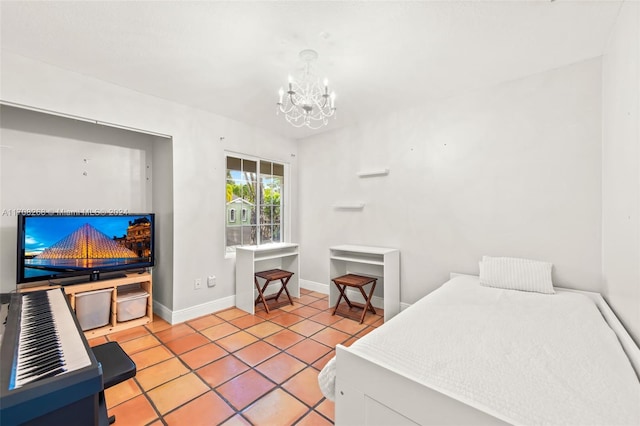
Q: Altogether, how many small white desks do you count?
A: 2